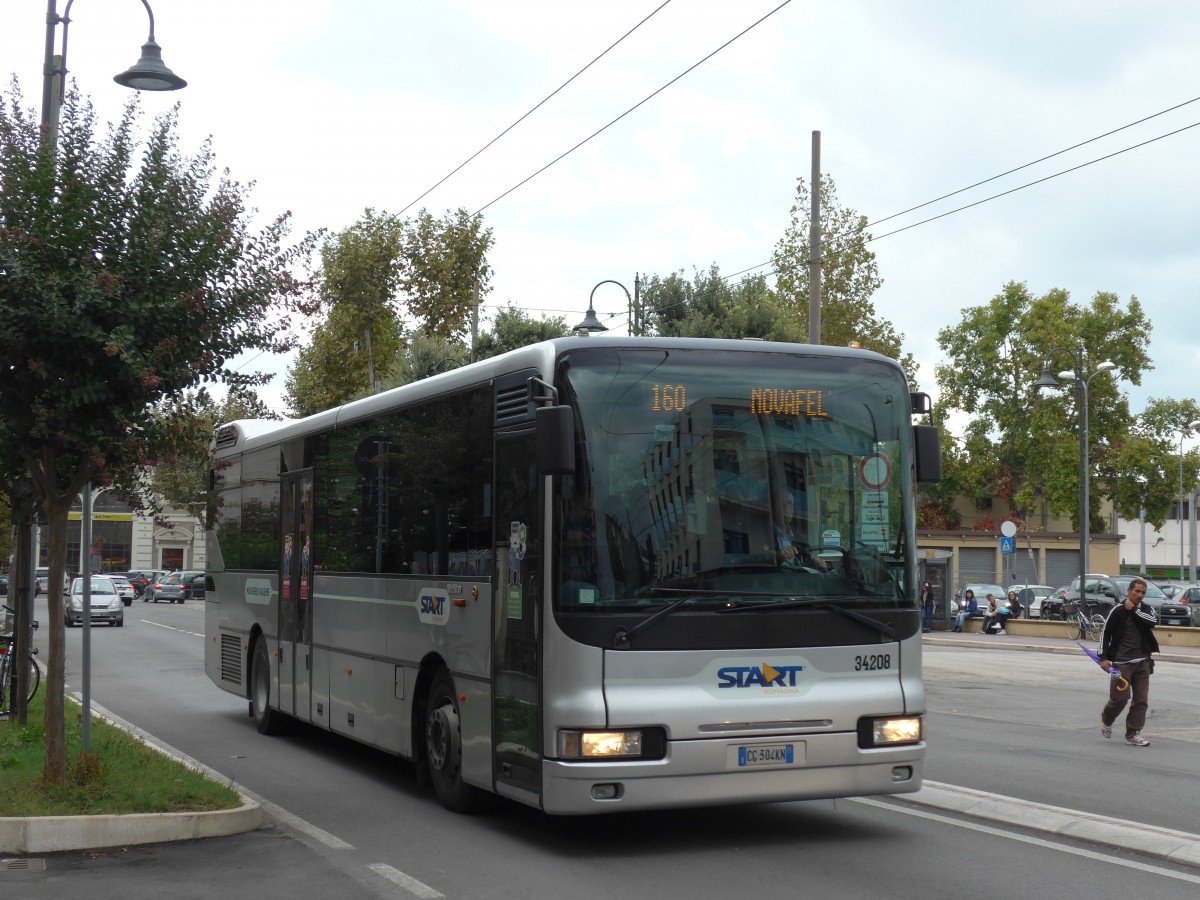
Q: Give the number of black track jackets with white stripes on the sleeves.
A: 1